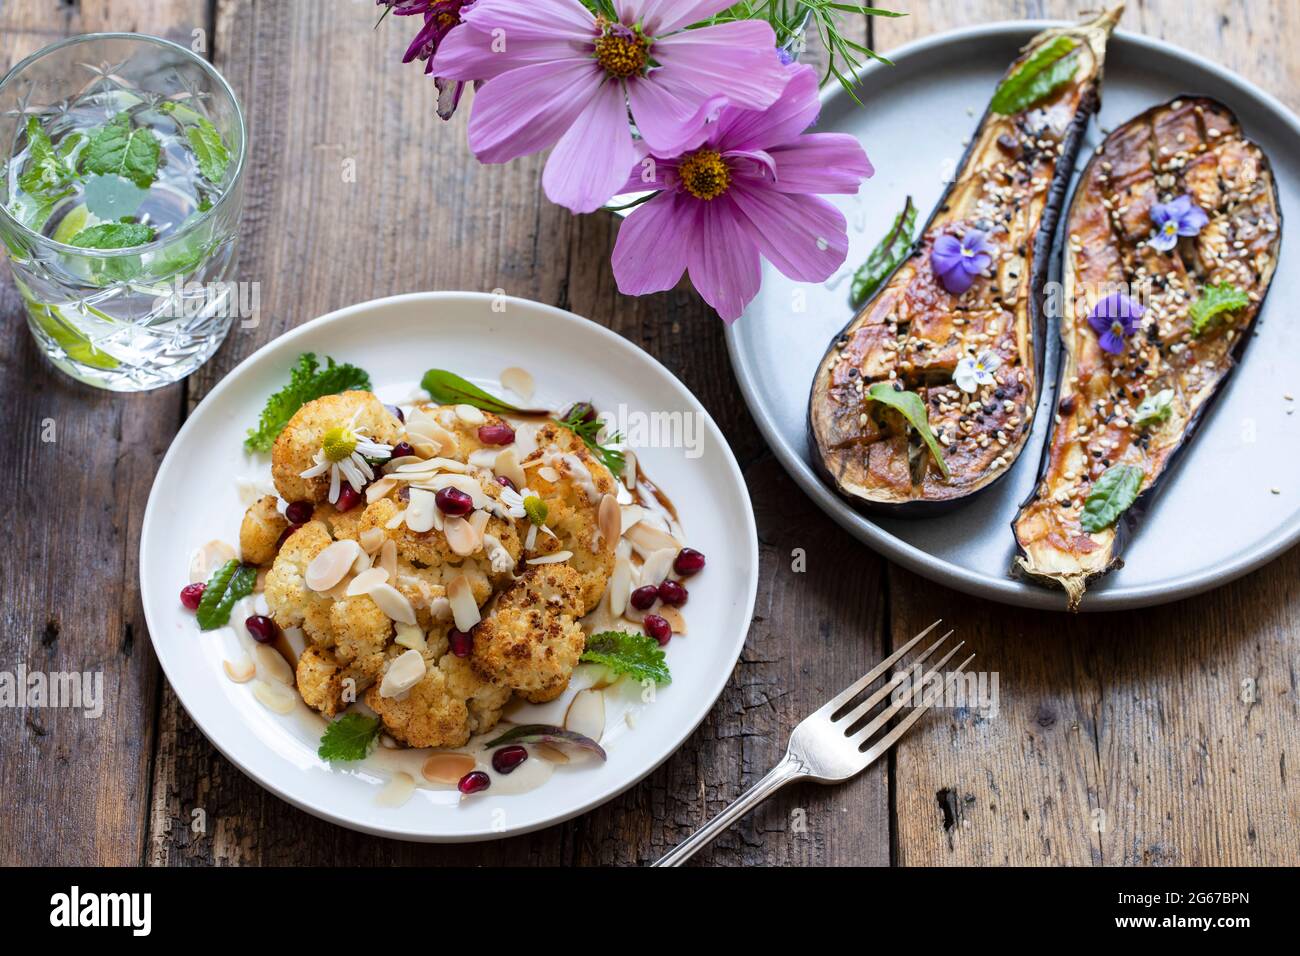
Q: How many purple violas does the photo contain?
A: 3